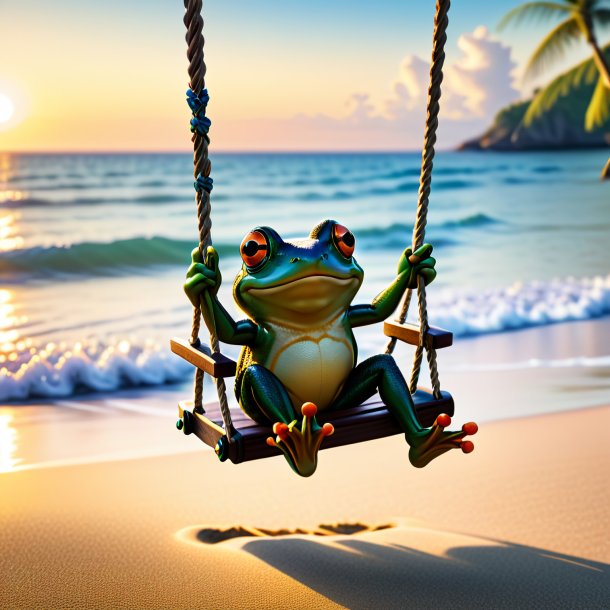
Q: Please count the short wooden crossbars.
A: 2